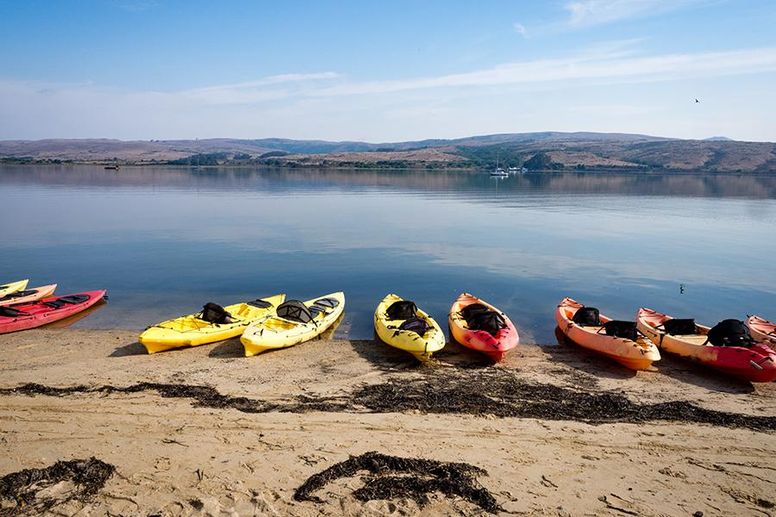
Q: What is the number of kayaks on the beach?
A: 10